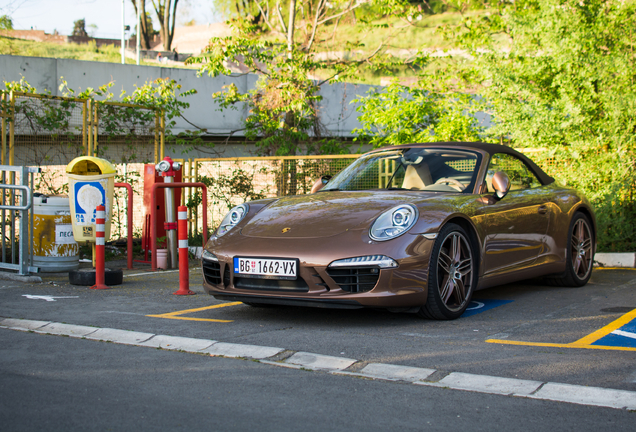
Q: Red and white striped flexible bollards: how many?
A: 2